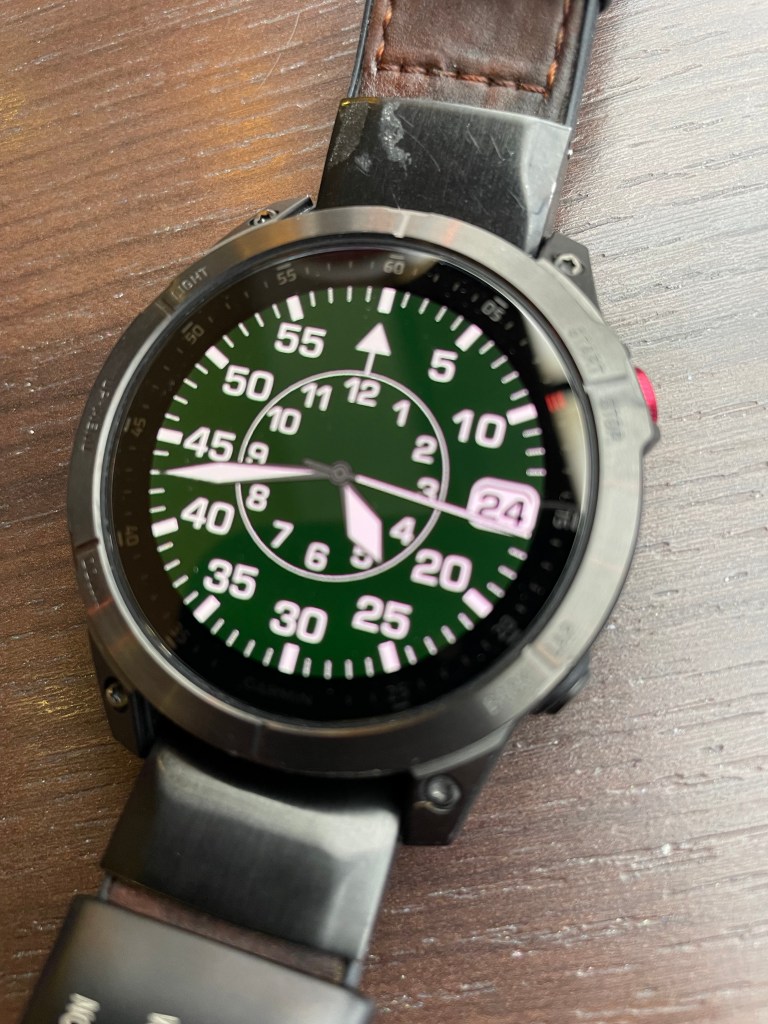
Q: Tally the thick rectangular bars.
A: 11